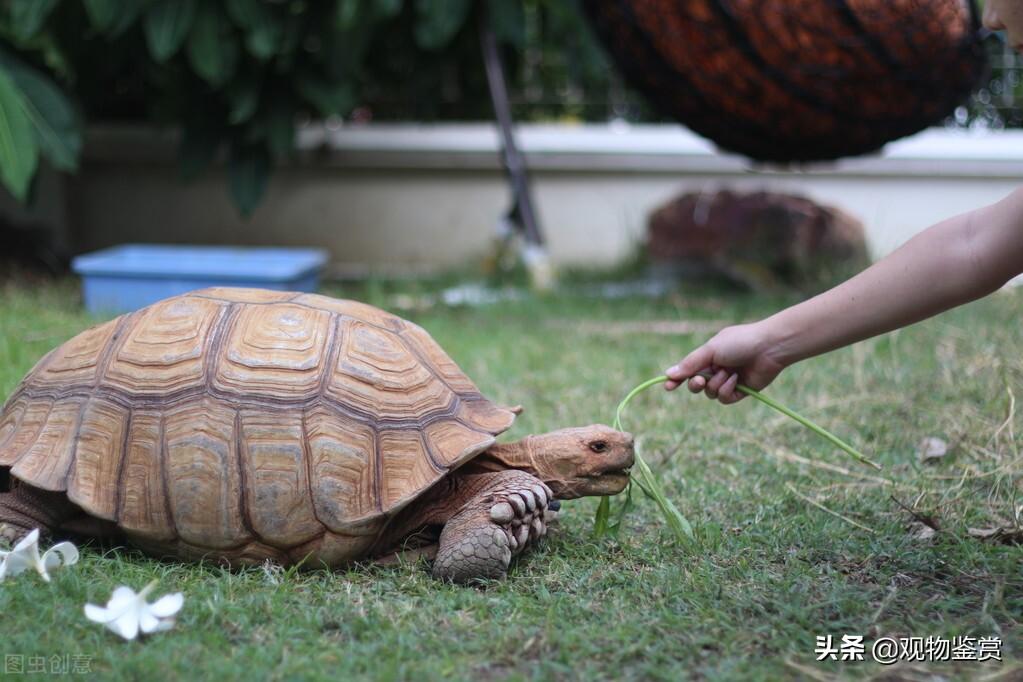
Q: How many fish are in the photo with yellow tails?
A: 0